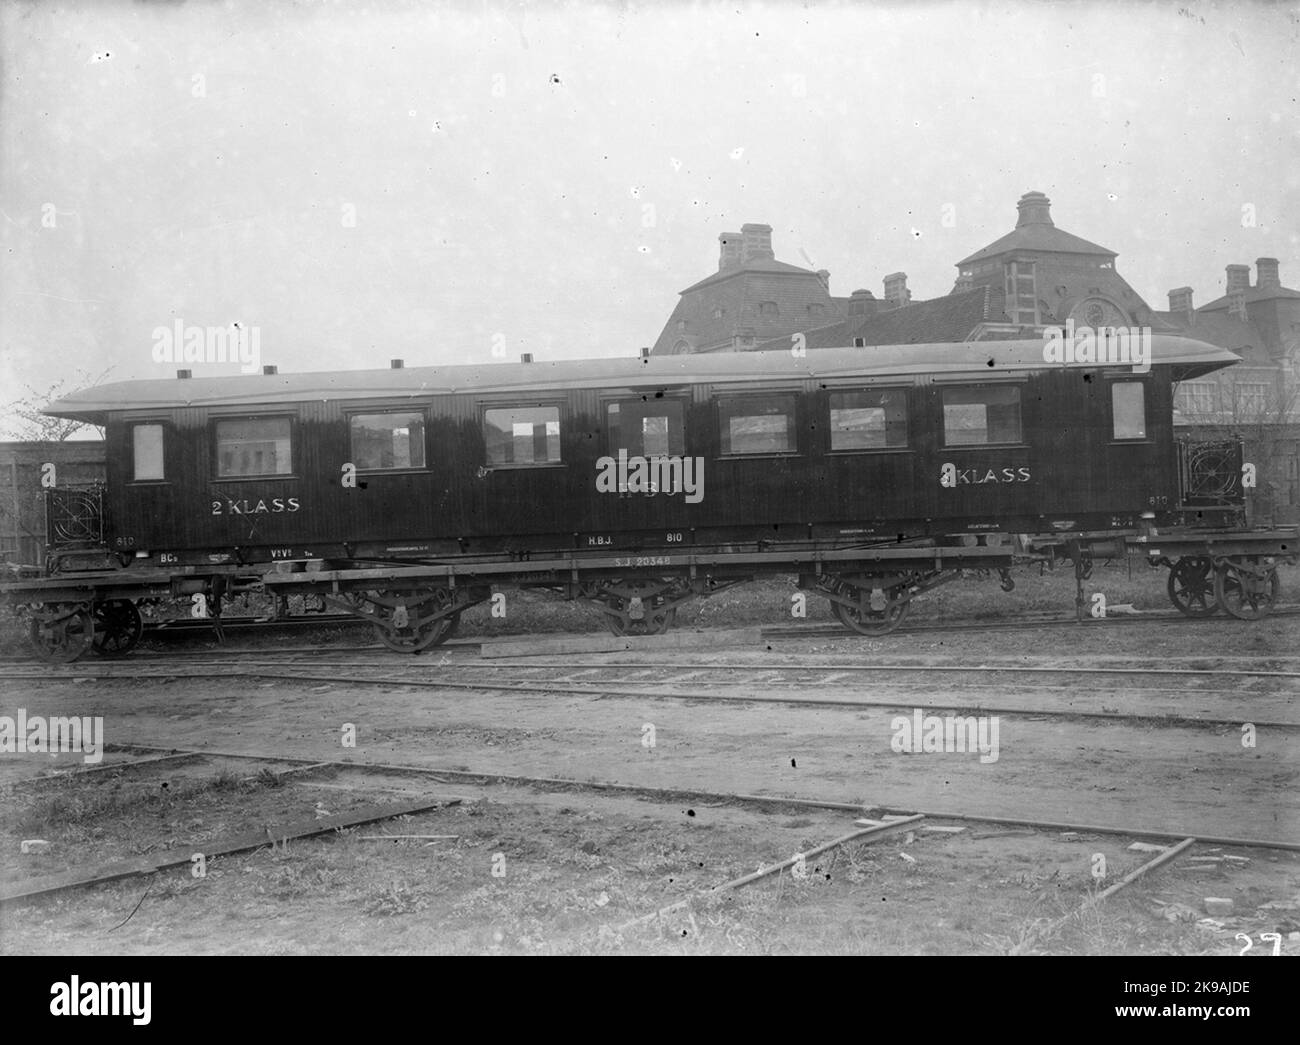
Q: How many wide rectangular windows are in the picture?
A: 7